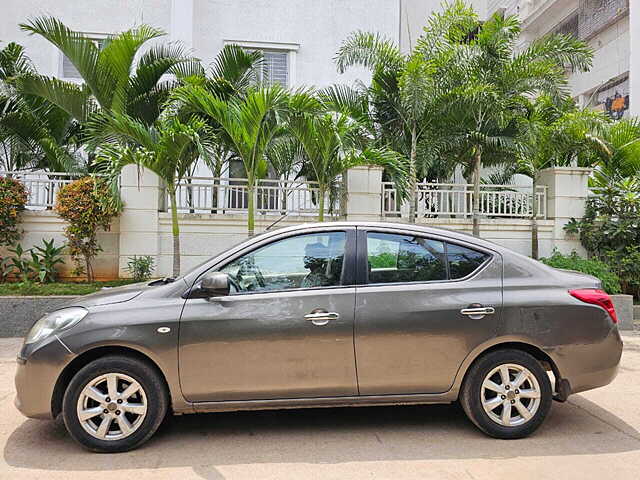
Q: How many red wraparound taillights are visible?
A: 1